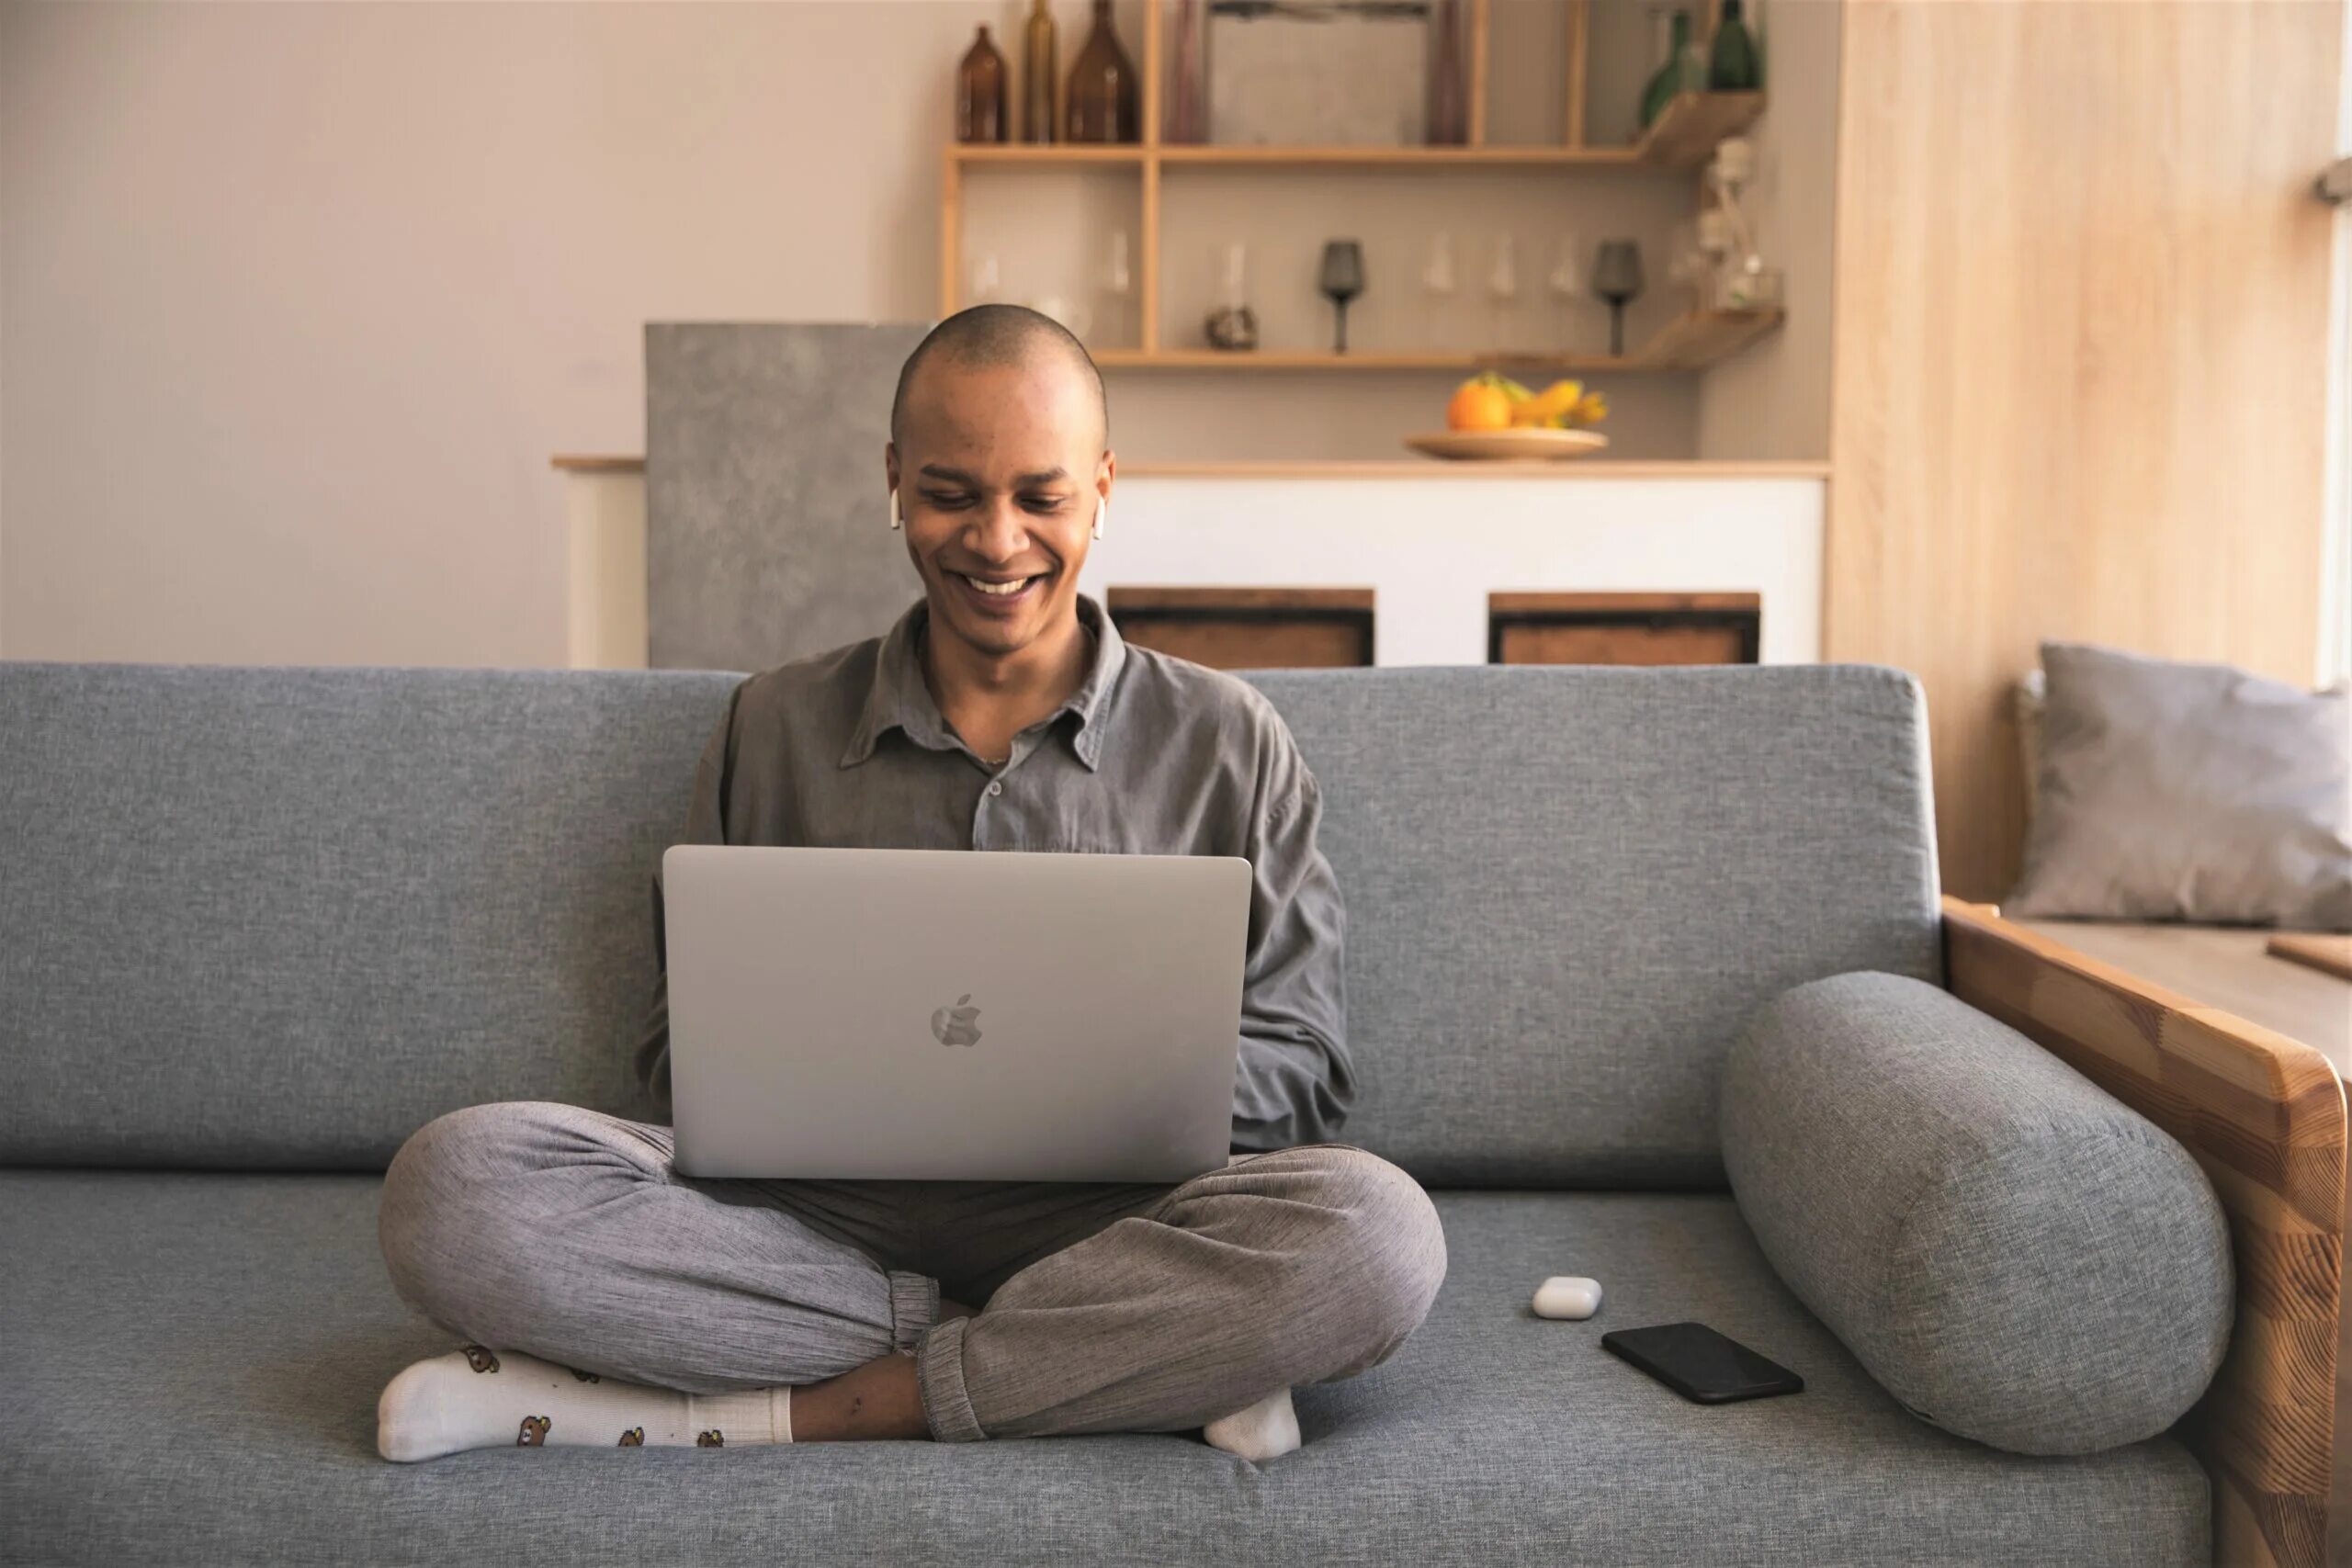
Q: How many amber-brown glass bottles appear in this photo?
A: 3